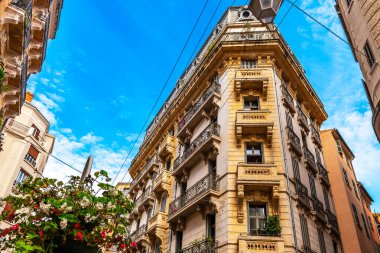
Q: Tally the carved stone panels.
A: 4